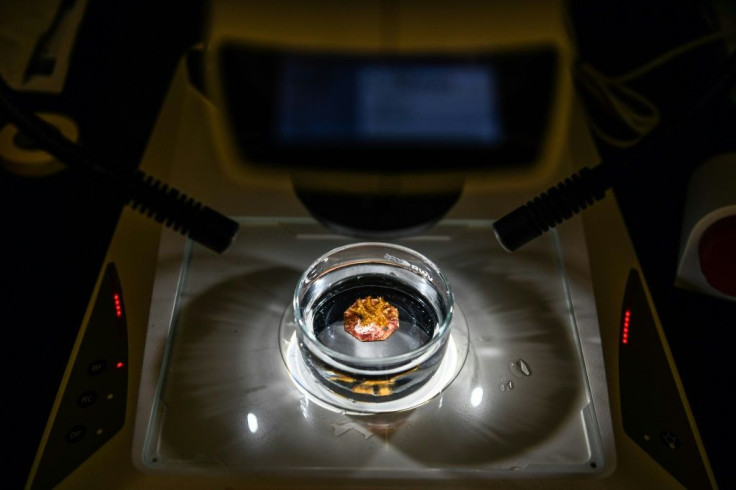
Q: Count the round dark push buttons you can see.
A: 4